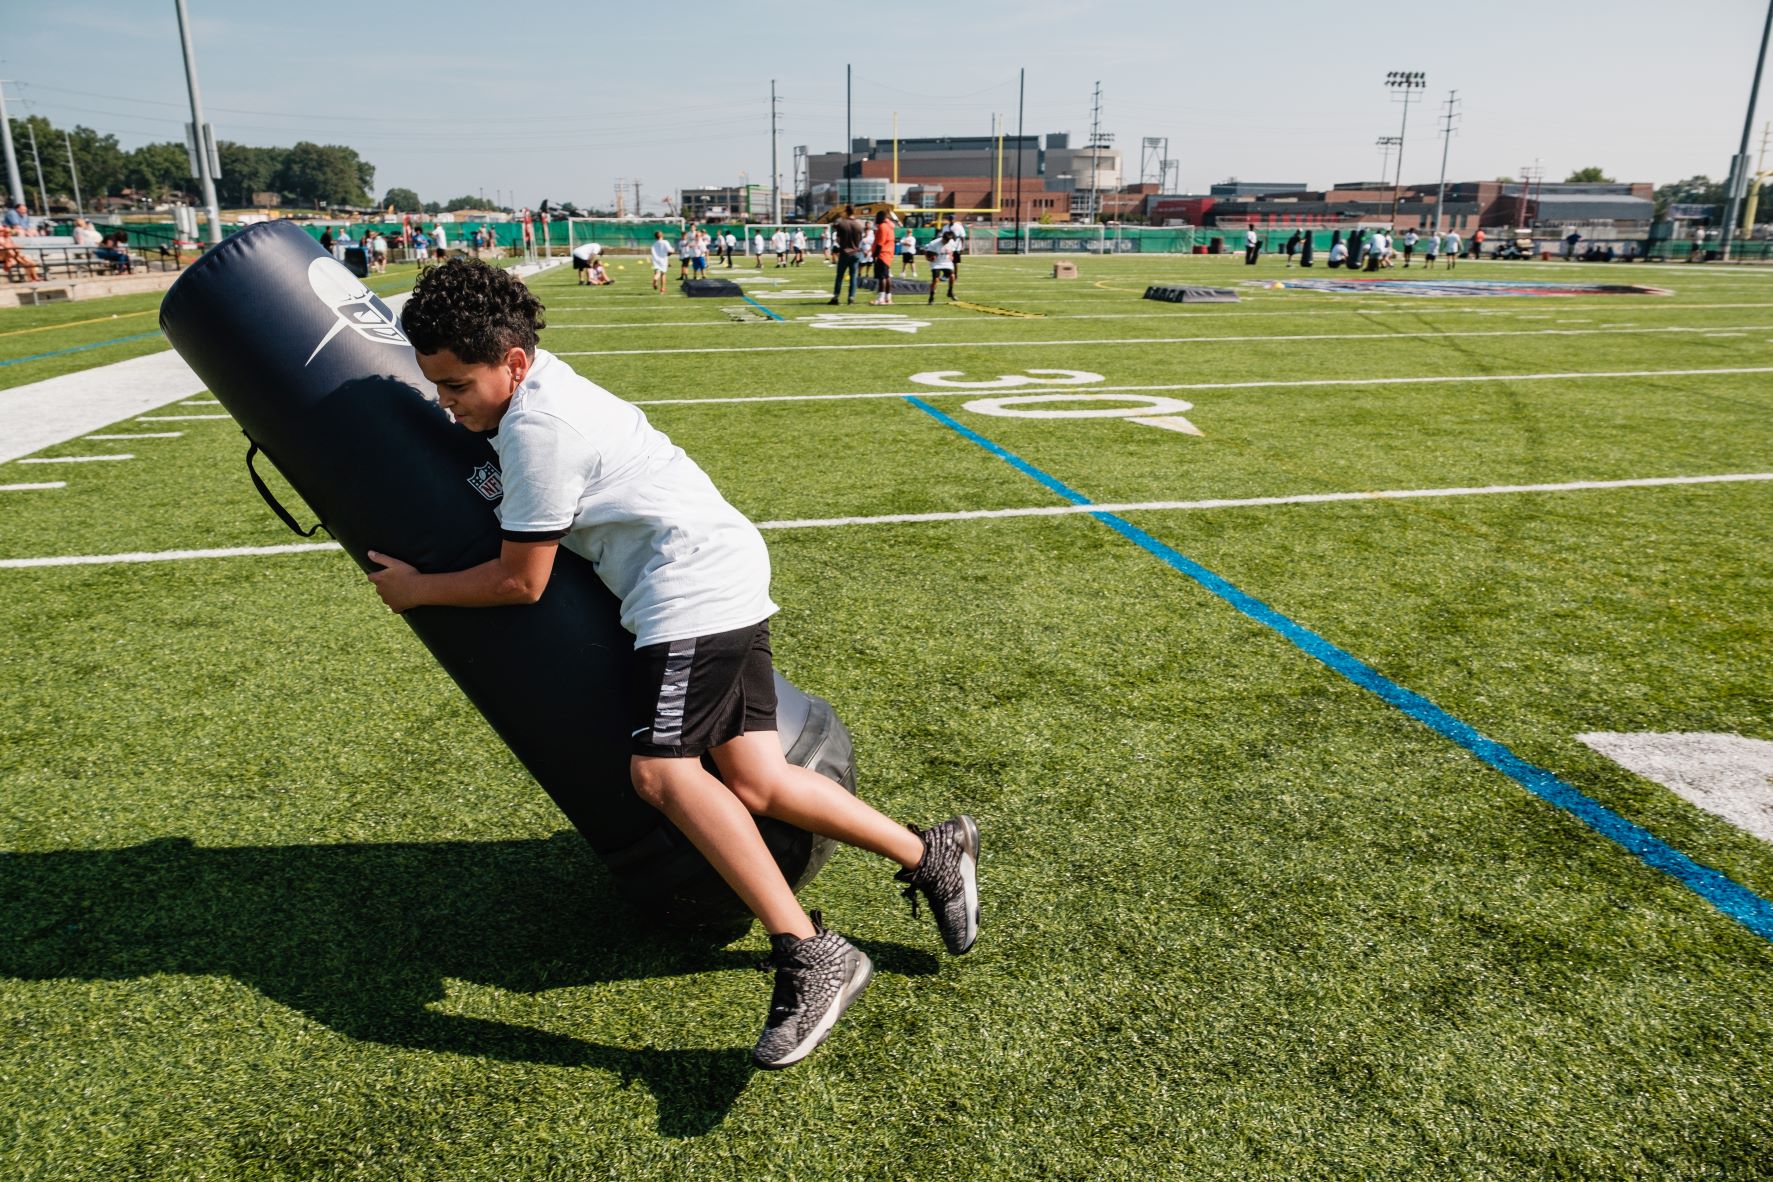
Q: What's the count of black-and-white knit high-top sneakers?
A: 2